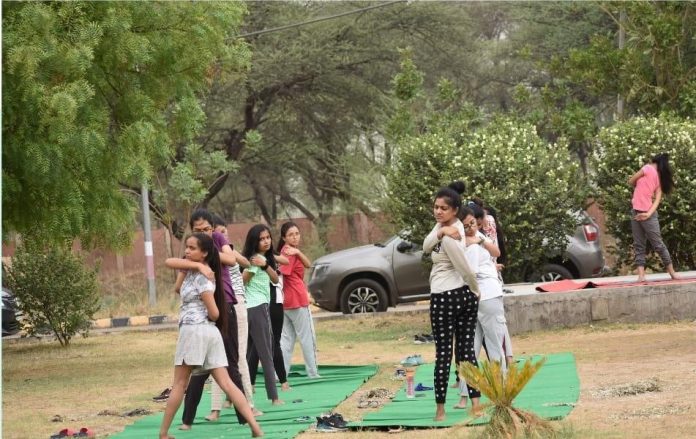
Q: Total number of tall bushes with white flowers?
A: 2